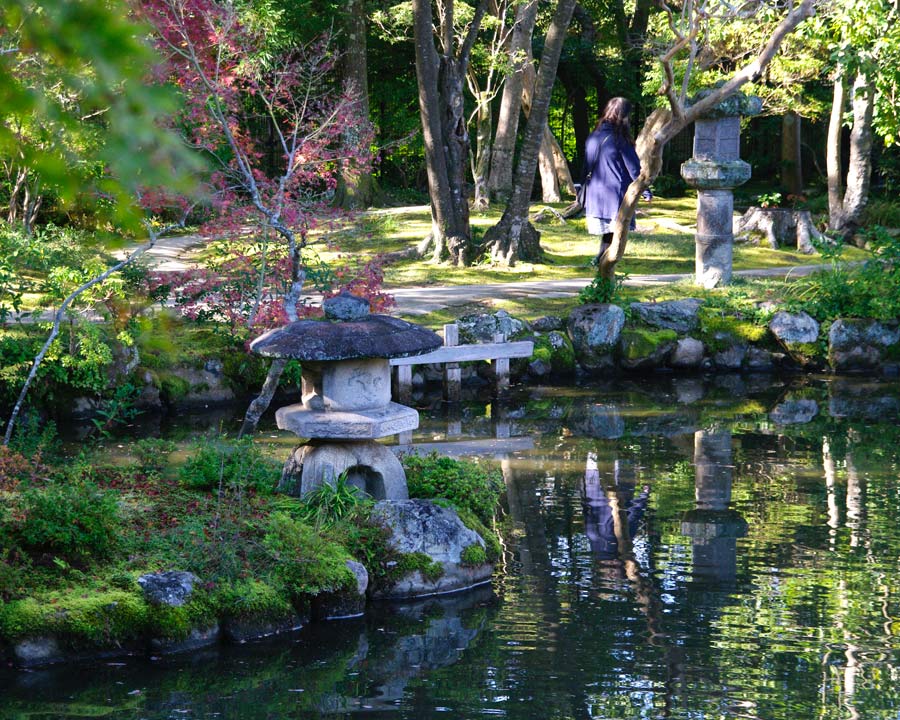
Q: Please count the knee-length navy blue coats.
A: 1